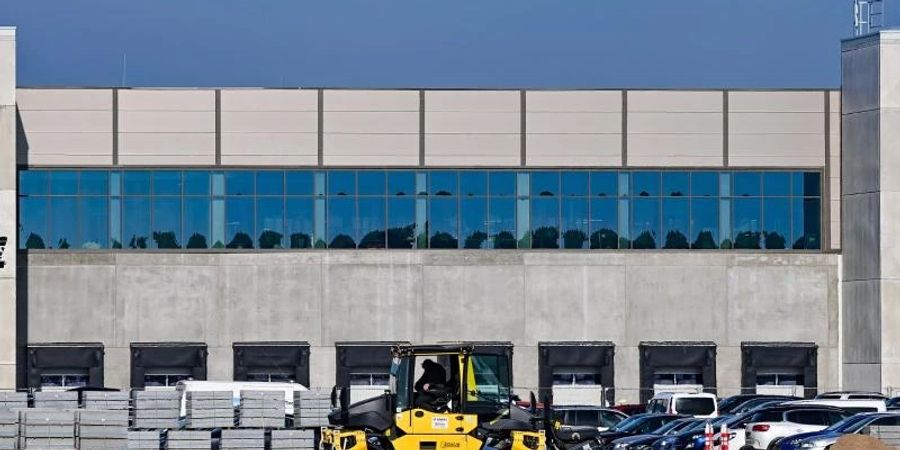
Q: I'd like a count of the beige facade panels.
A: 8